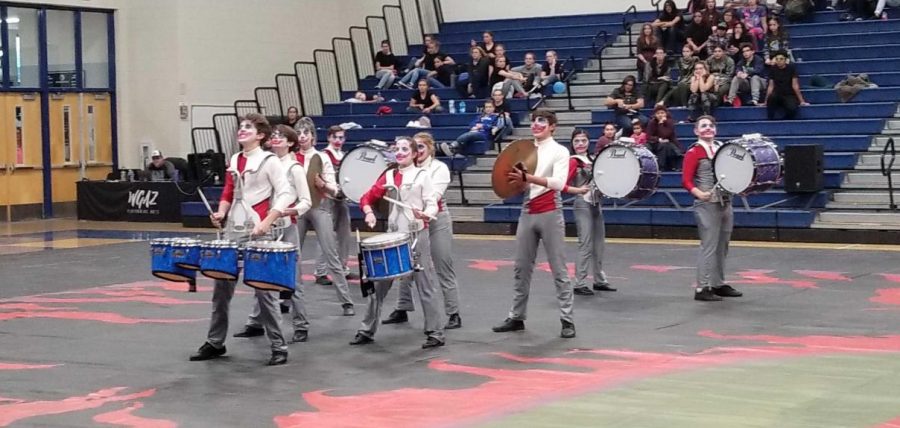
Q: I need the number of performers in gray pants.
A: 9